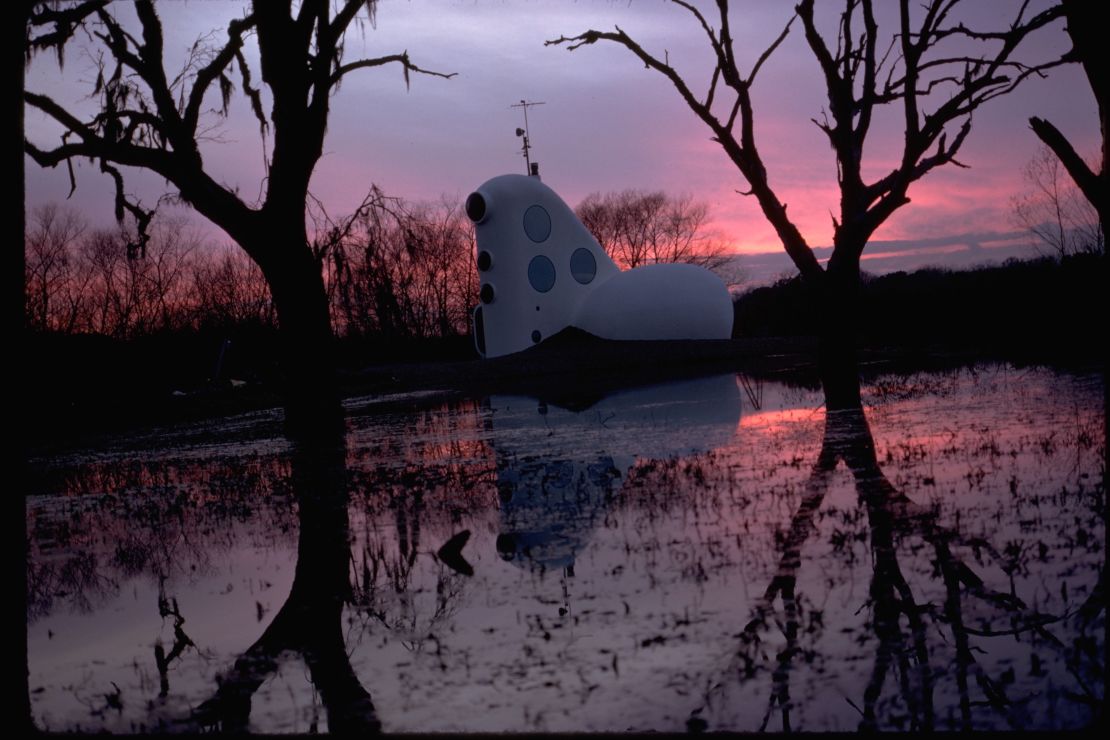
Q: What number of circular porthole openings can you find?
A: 7